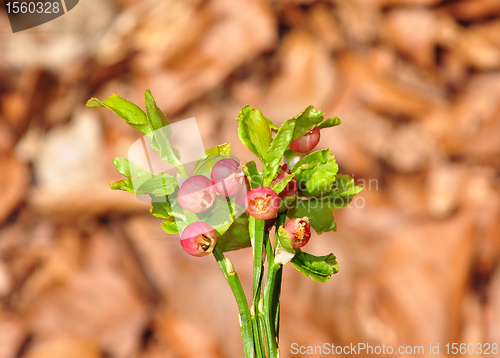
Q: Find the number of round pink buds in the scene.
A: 7